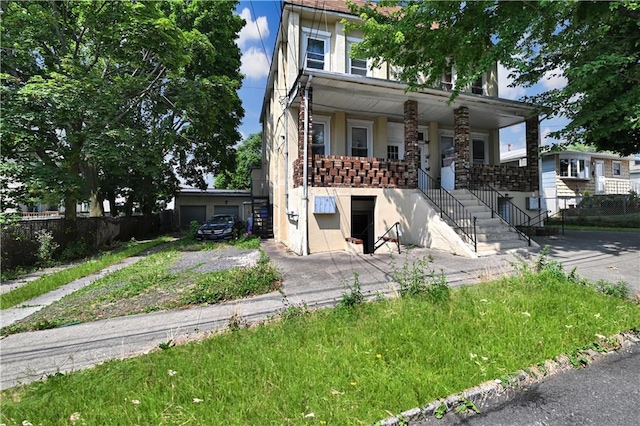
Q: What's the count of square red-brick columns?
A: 4